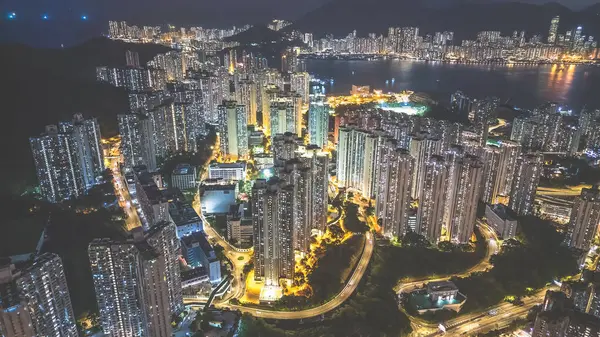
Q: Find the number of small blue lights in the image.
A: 3